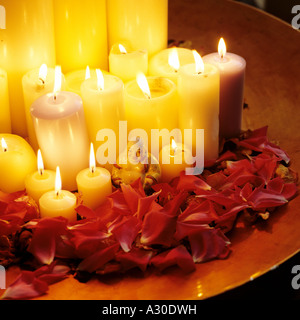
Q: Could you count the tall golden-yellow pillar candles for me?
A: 3